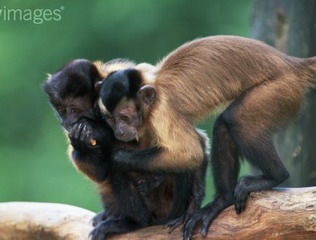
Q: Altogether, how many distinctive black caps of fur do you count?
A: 2